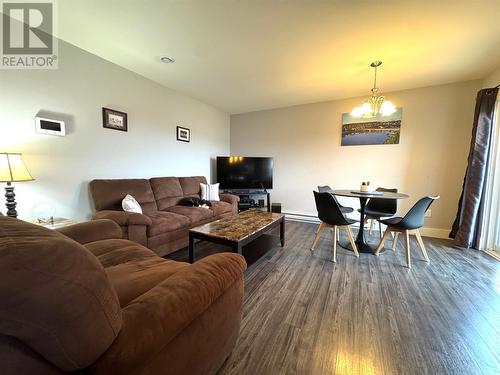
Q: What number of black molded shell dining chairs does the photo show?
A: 4